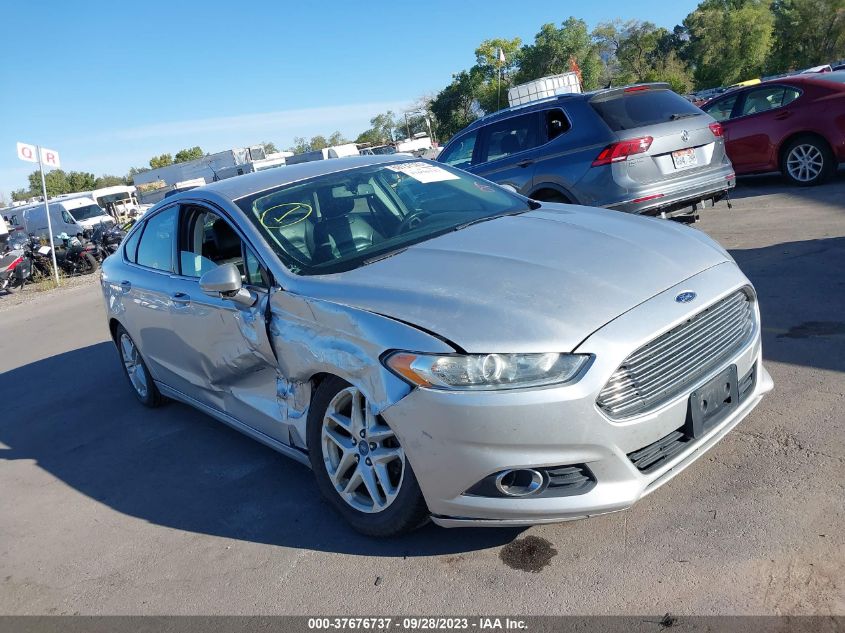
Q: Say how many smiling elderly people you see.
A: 0